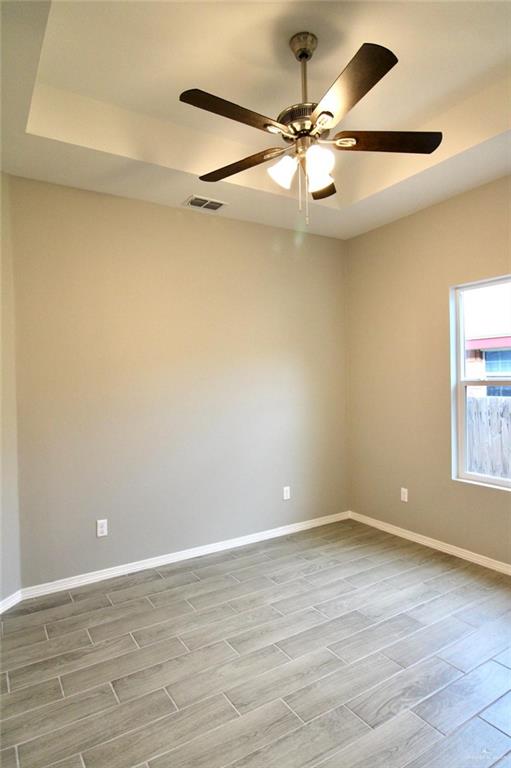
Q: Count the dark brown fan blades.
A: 5